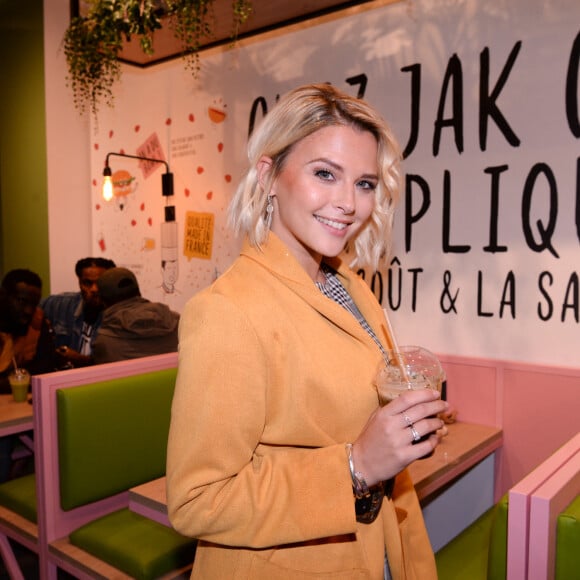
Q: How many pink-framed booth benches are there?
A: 4